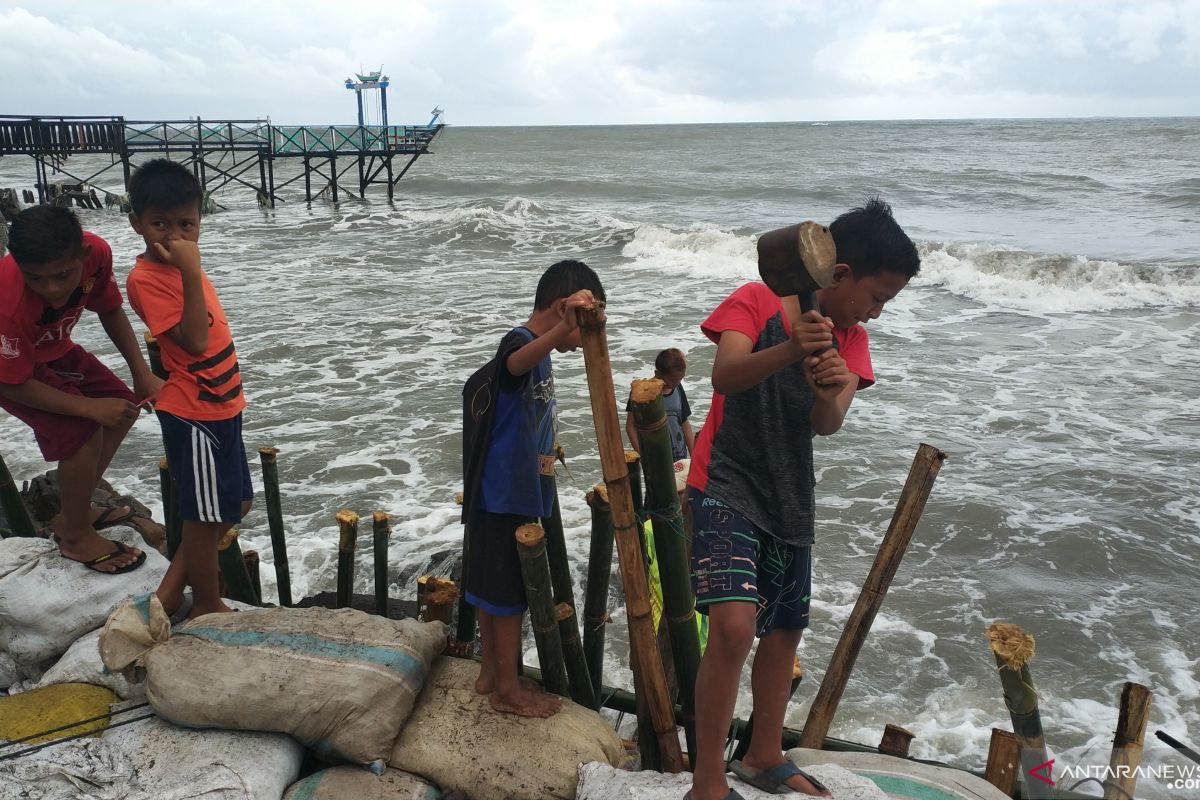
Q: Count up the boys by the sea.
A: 5